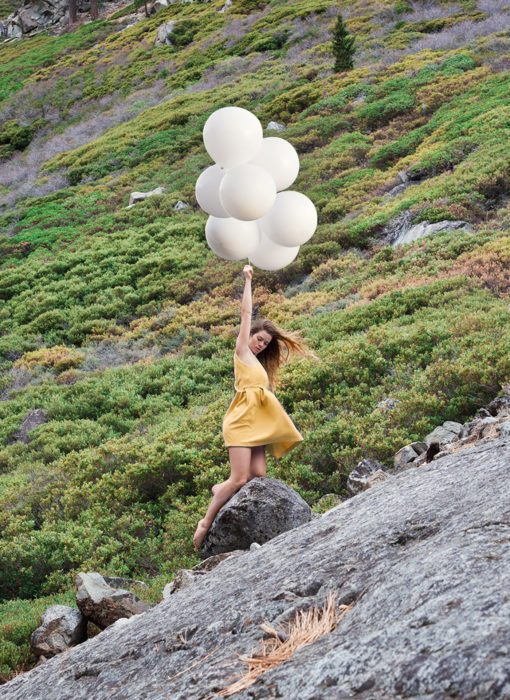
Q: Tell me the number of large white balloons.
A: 7